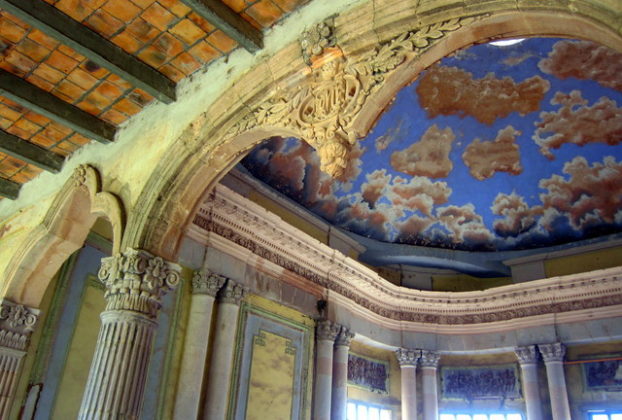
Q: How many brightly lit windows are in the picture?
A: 3